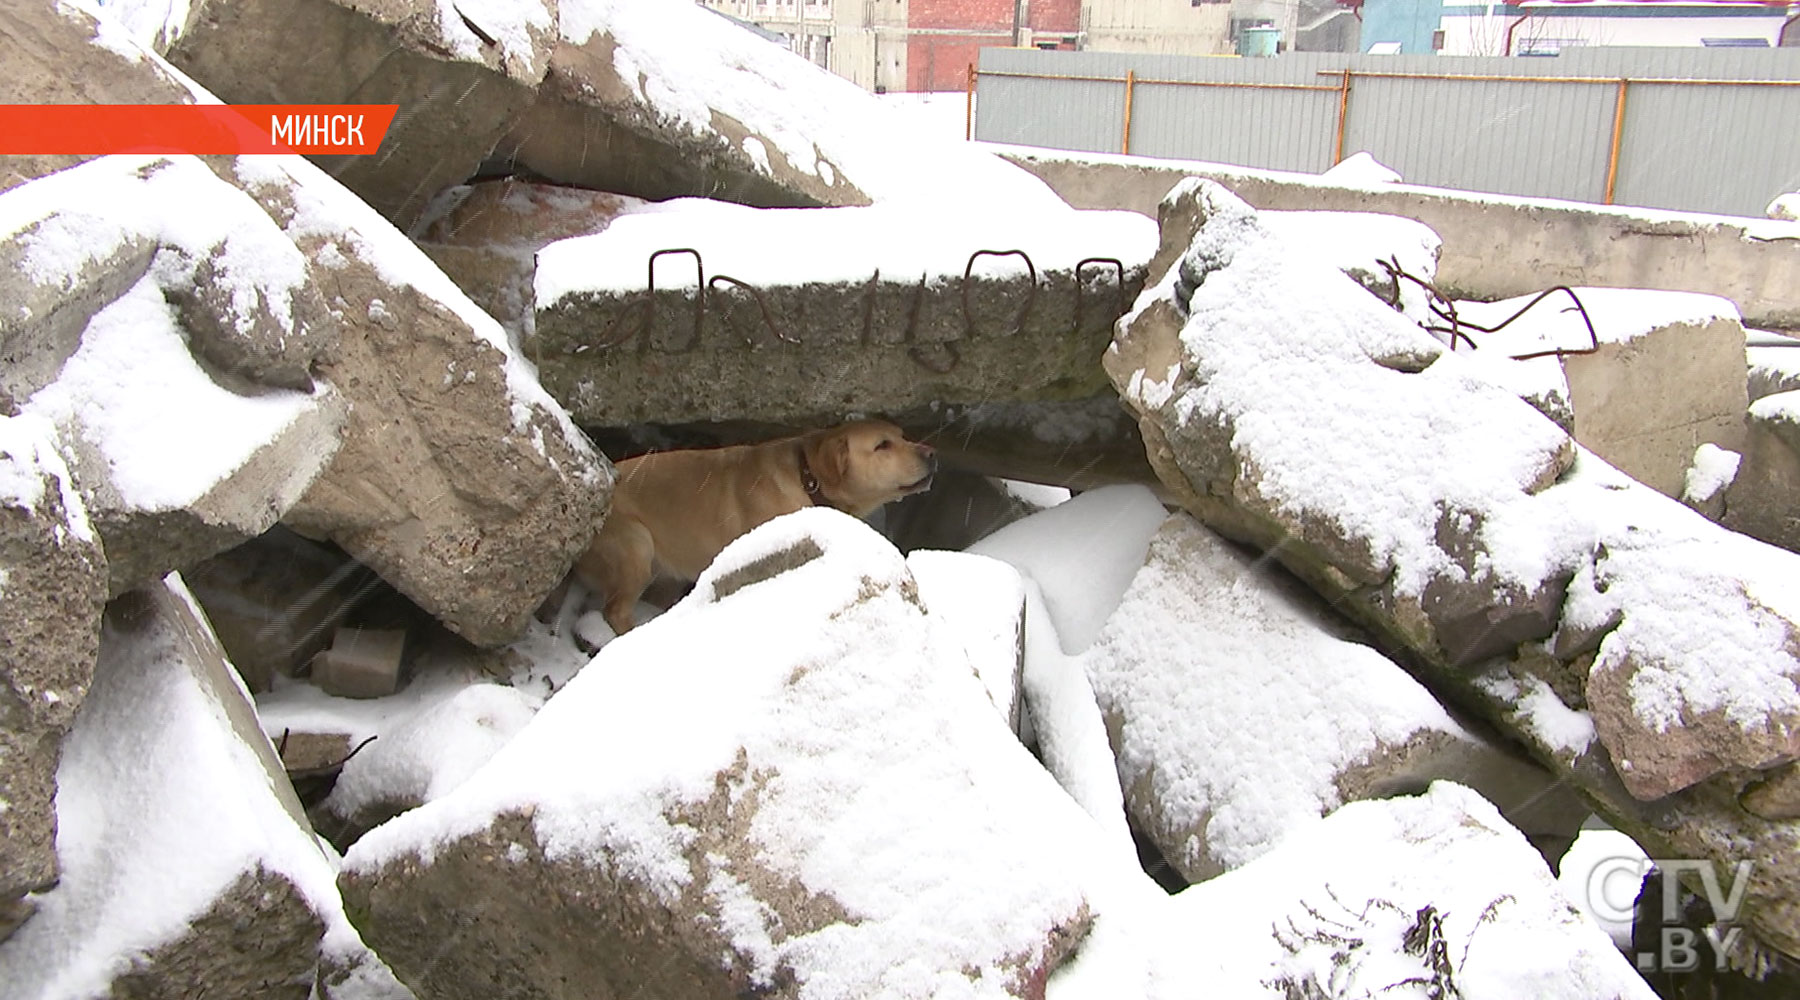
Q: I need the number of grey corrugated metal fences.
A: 1